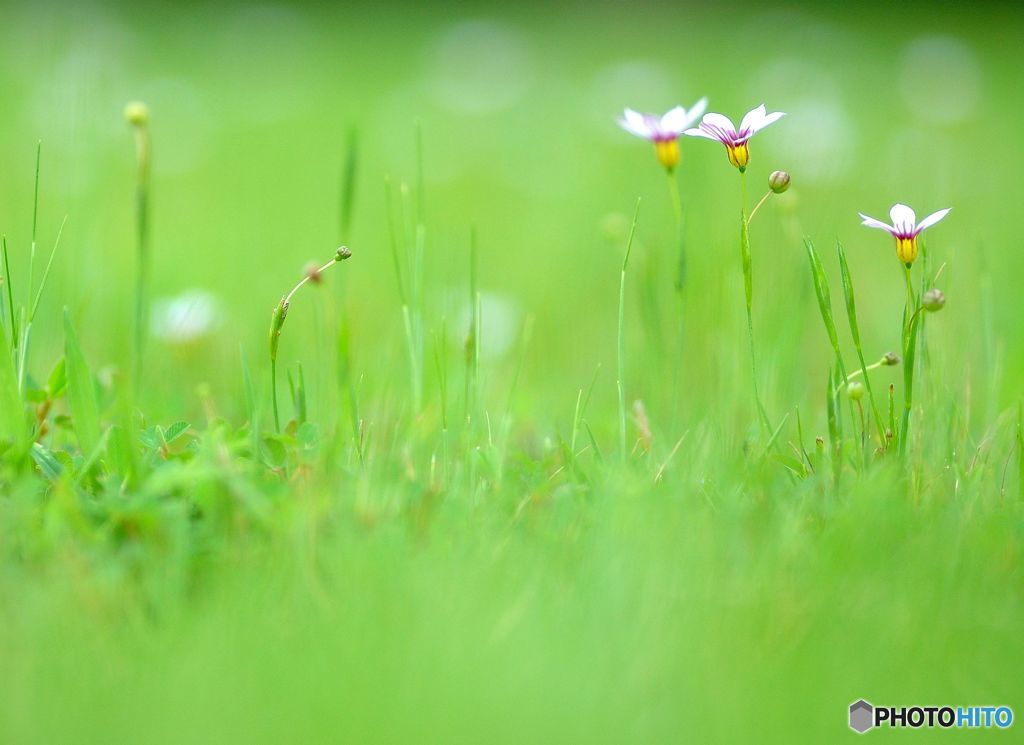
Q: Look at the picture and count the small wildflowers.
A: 3